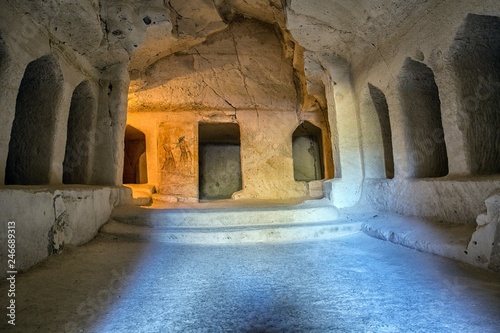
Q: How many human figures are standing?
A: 2